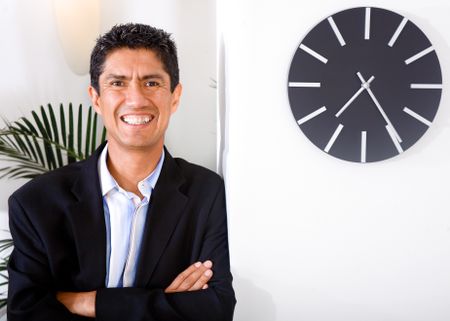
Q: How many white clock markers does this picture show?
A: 12